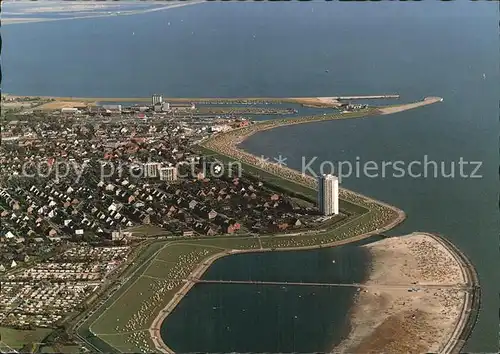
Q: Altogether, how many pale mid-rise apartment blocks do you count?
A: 2